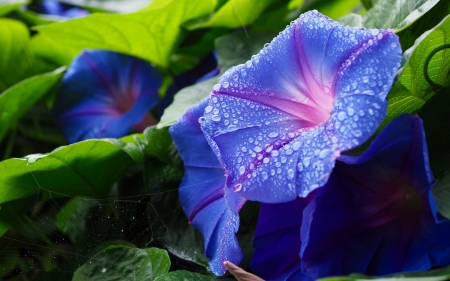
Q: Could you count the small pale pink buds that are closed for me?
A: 1